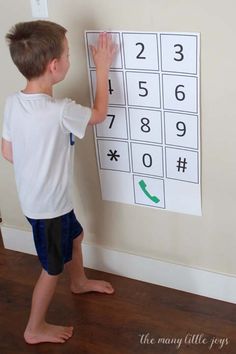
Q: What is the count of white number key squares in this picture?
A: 10